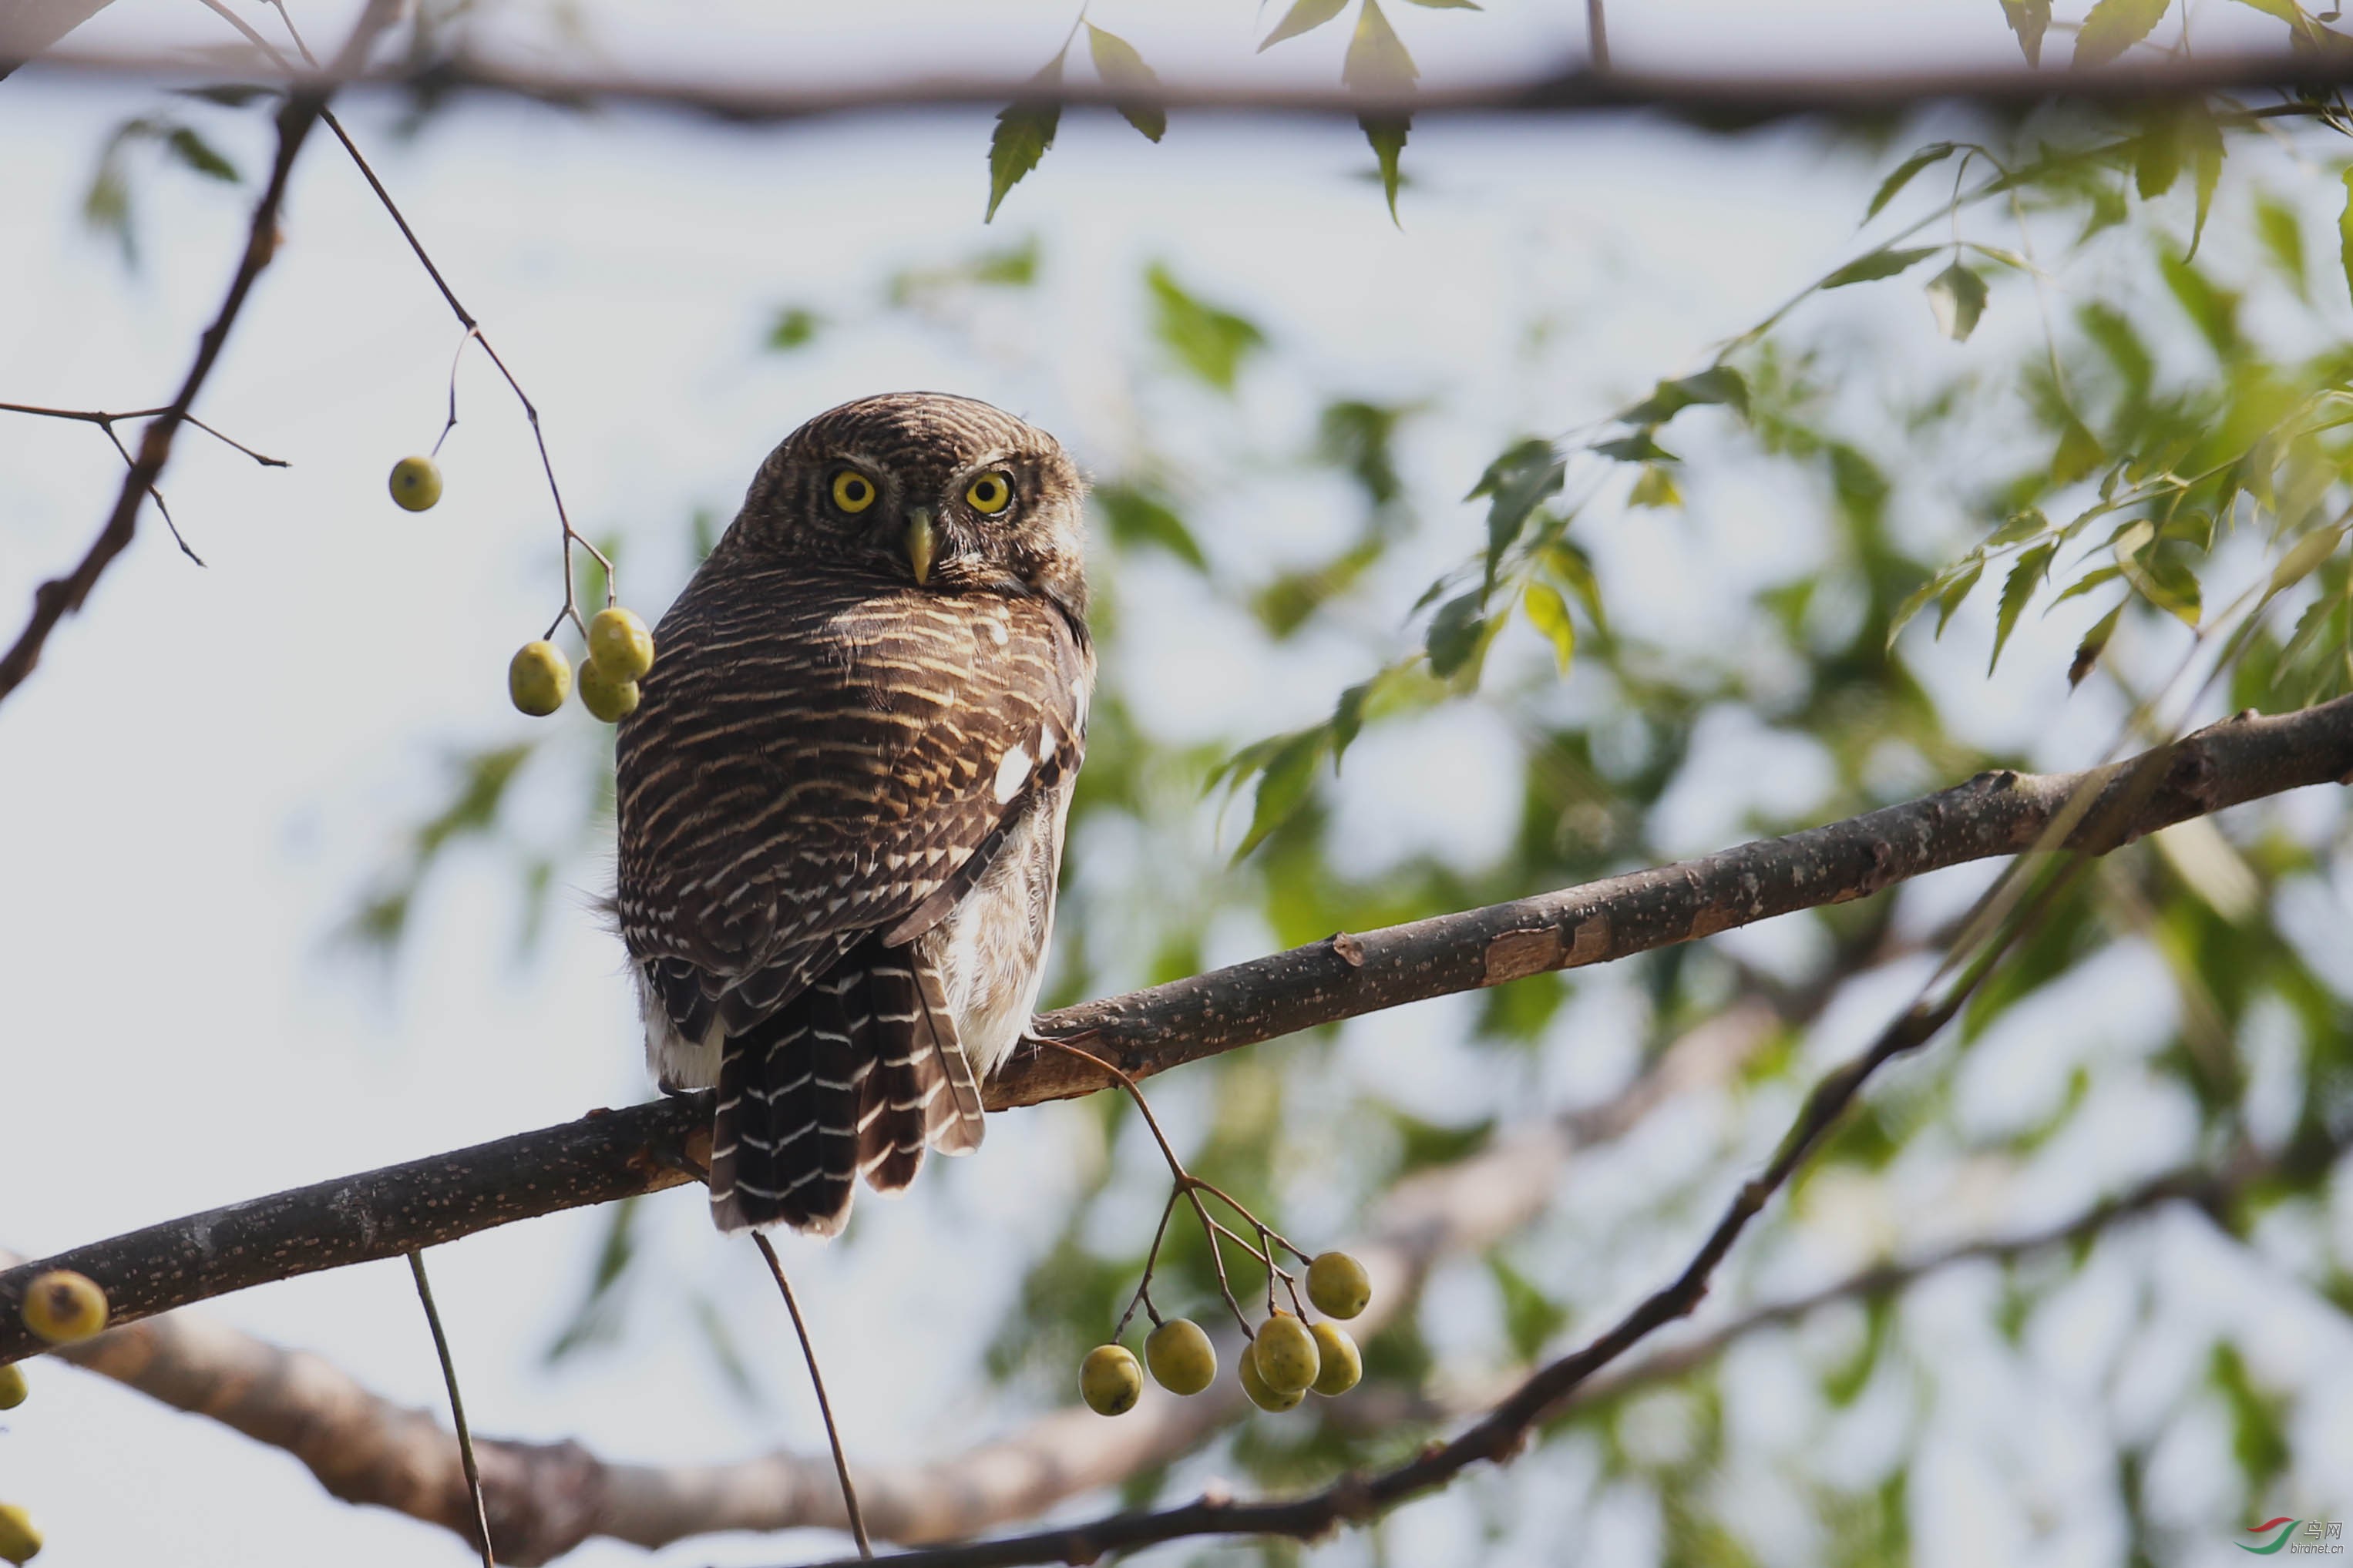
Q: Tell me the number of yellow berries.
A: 13